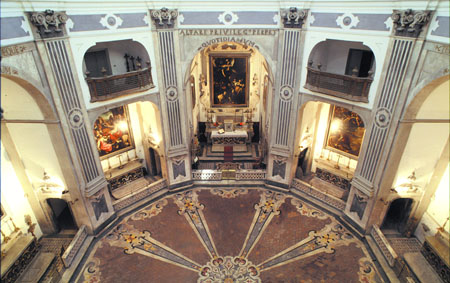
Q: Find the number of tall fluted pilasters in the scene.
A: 4